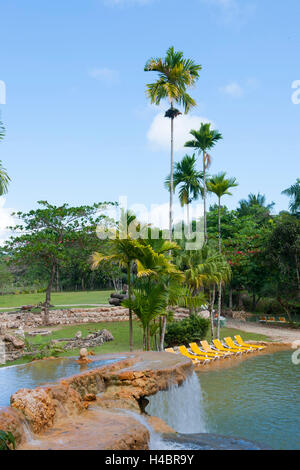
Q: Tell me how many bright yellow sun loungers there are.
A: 7